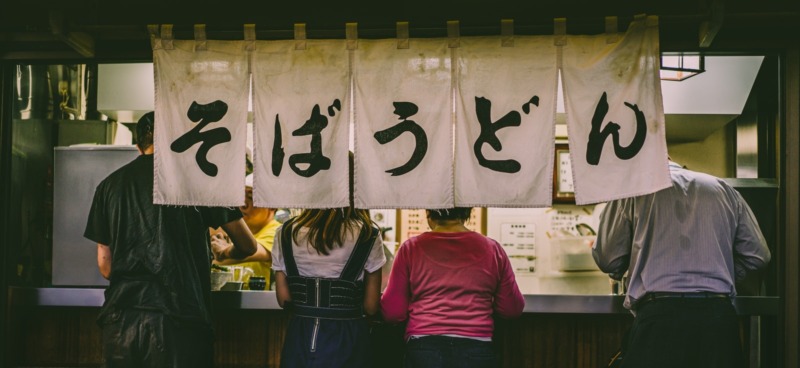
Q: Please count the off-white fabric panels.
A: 5